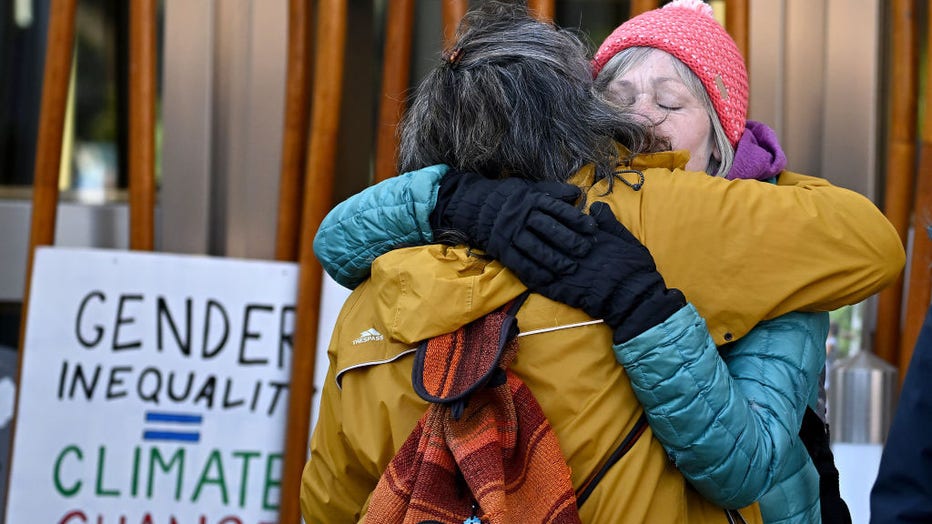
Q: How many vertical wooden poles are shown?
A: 11